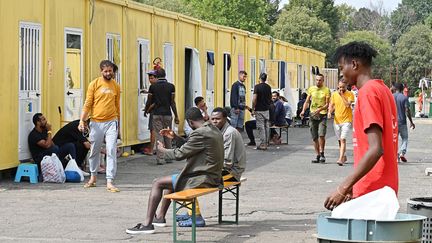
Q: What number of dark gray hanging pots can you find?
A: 0